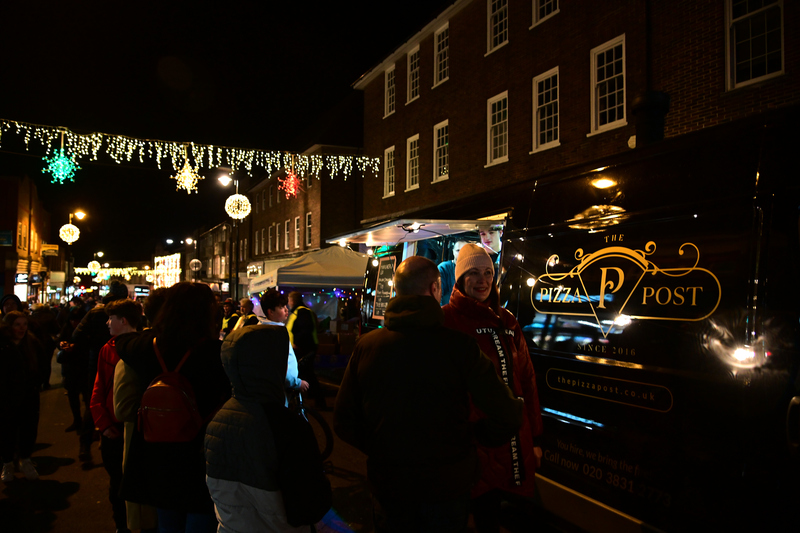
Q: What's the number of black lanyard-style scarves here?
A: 1